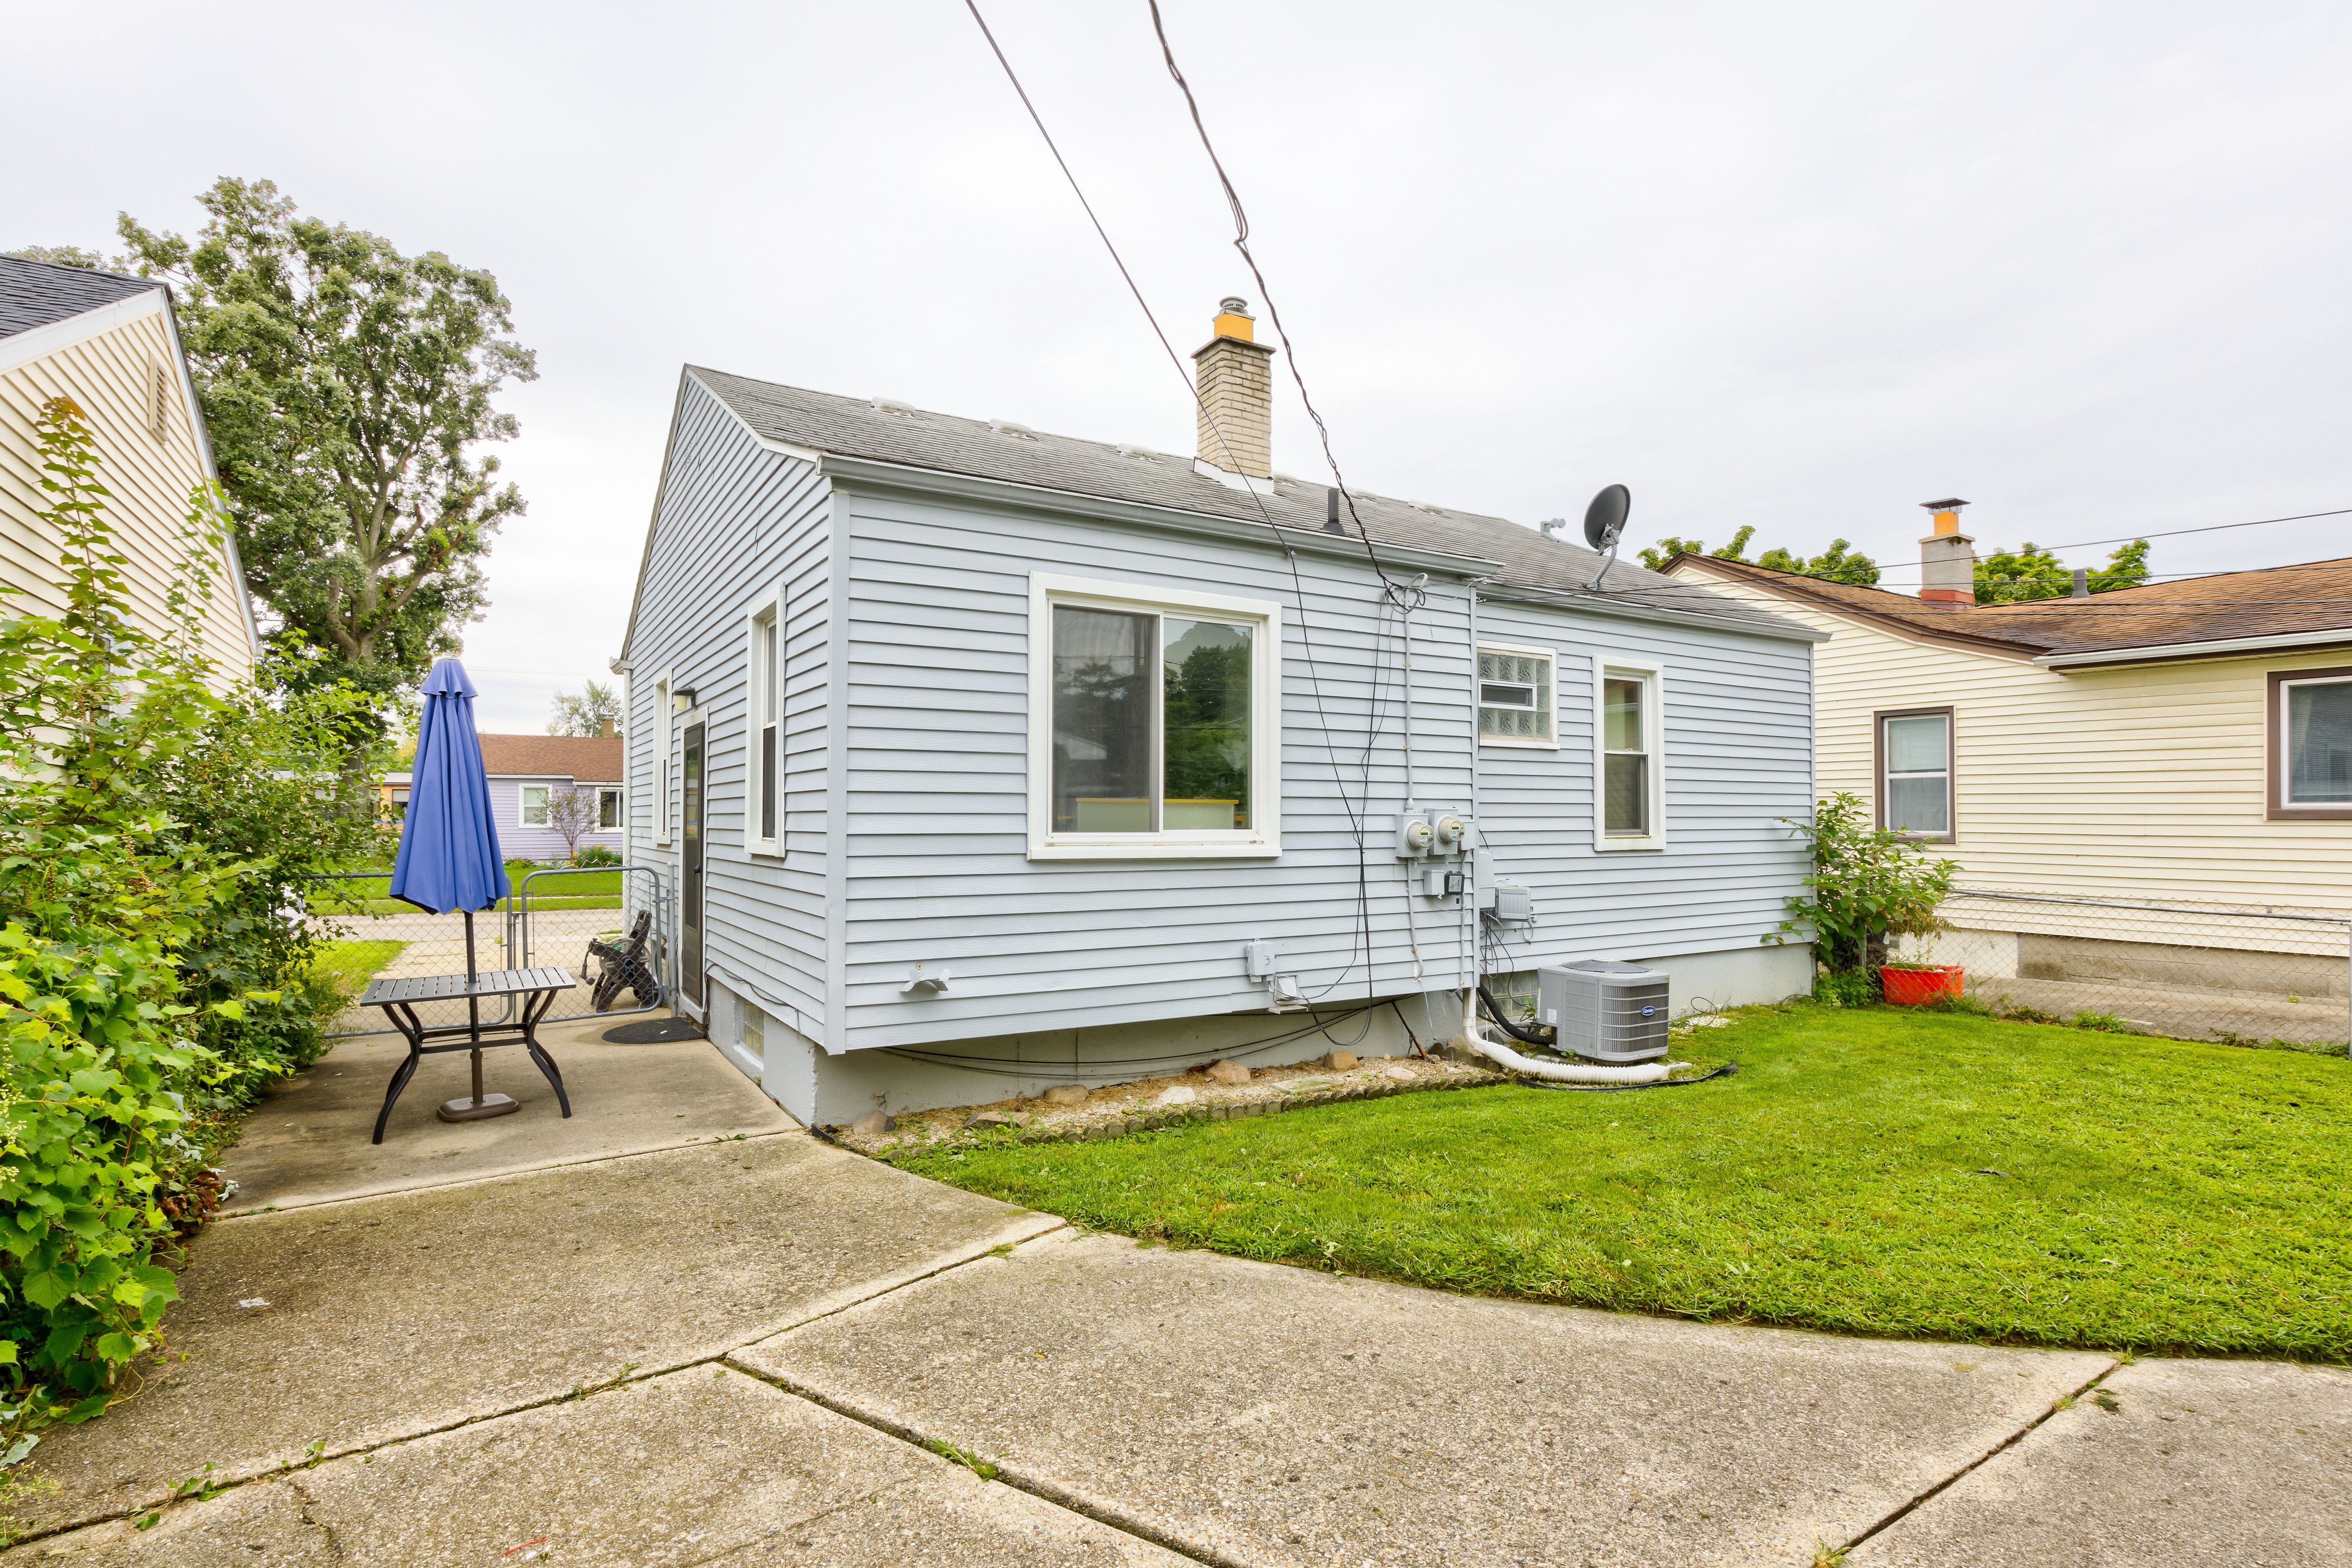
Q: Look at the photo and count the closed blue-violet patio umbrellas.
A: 1